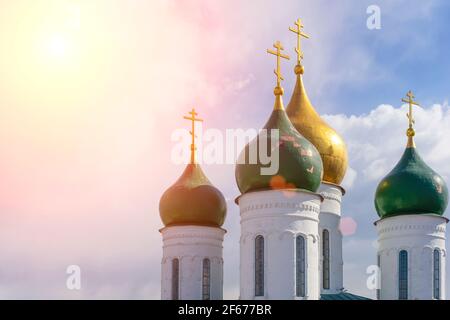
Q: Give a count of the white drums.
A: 4